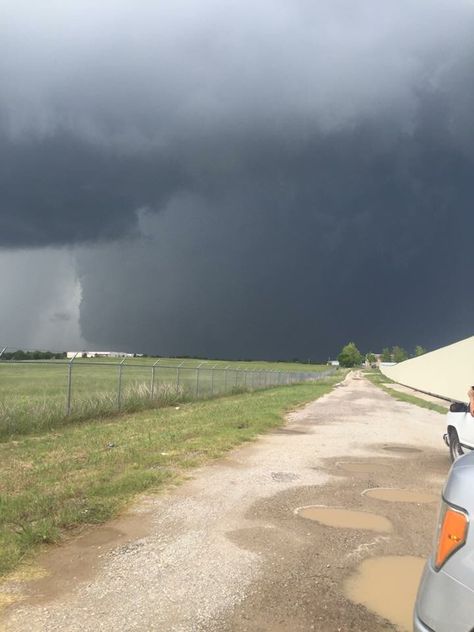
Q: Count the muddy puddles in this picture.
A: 5